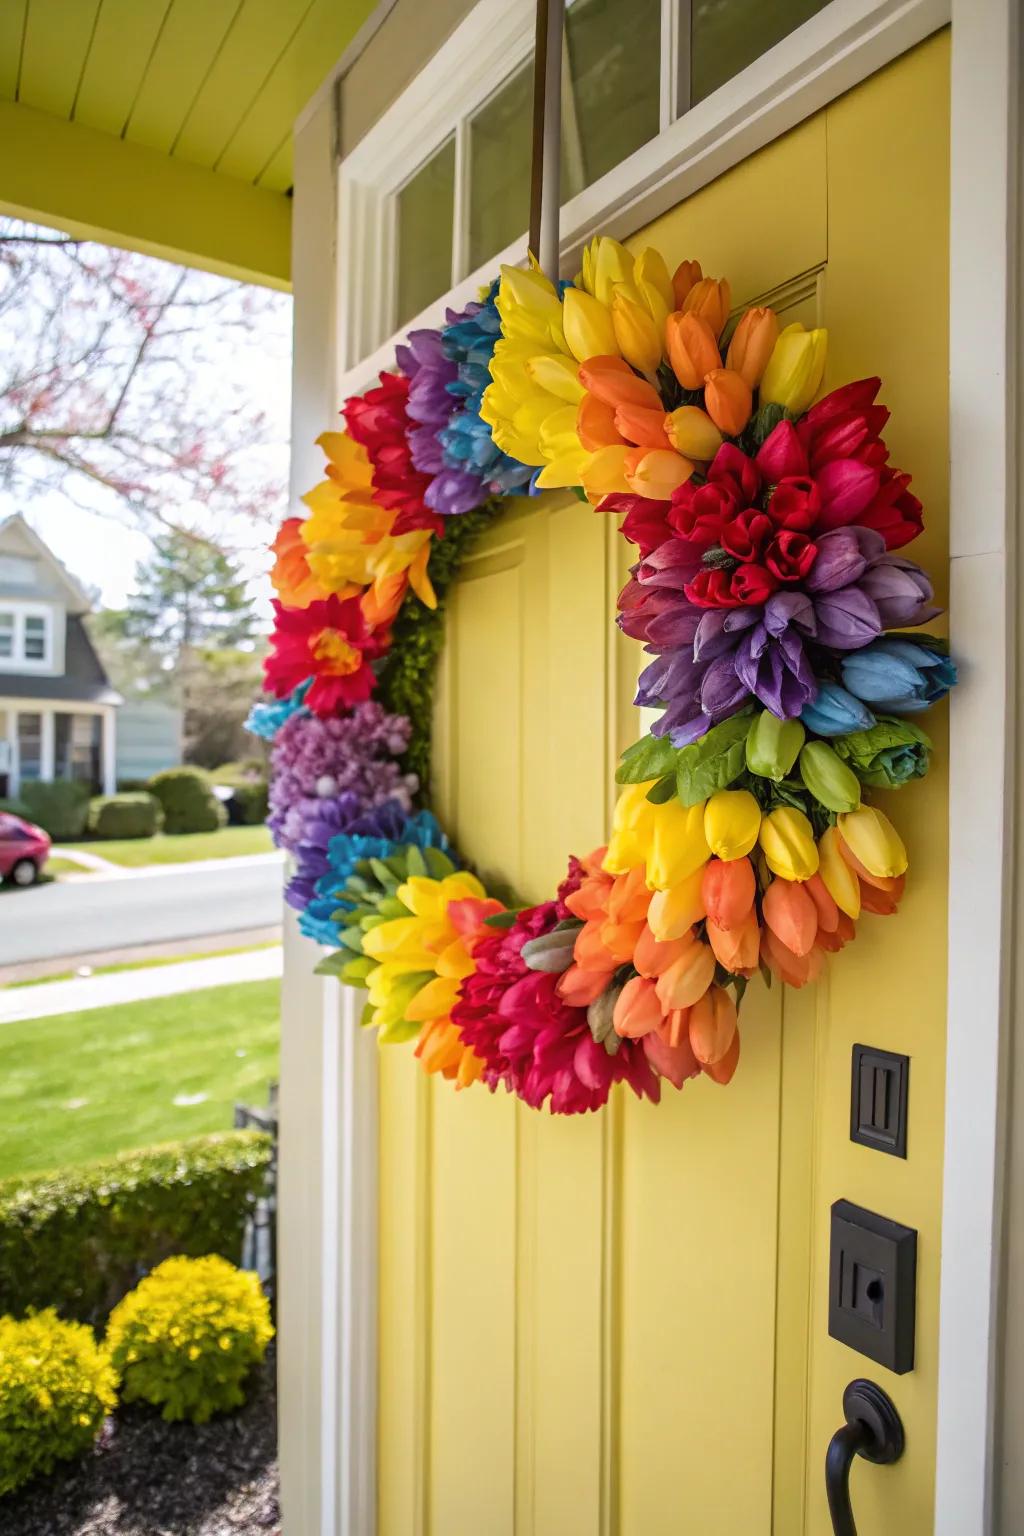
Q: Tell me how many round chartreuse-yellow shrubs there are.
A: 2